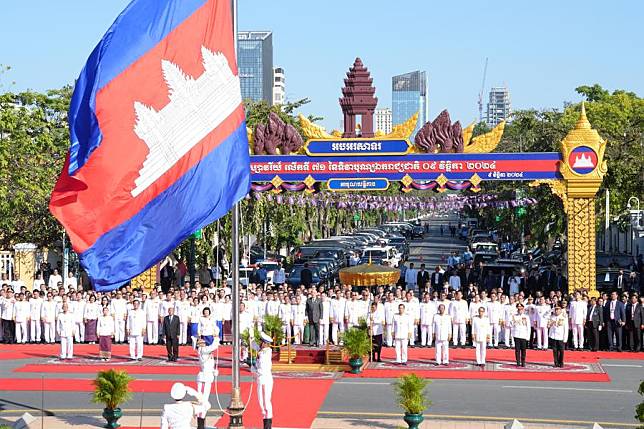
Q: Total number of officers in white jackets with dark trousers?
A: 2